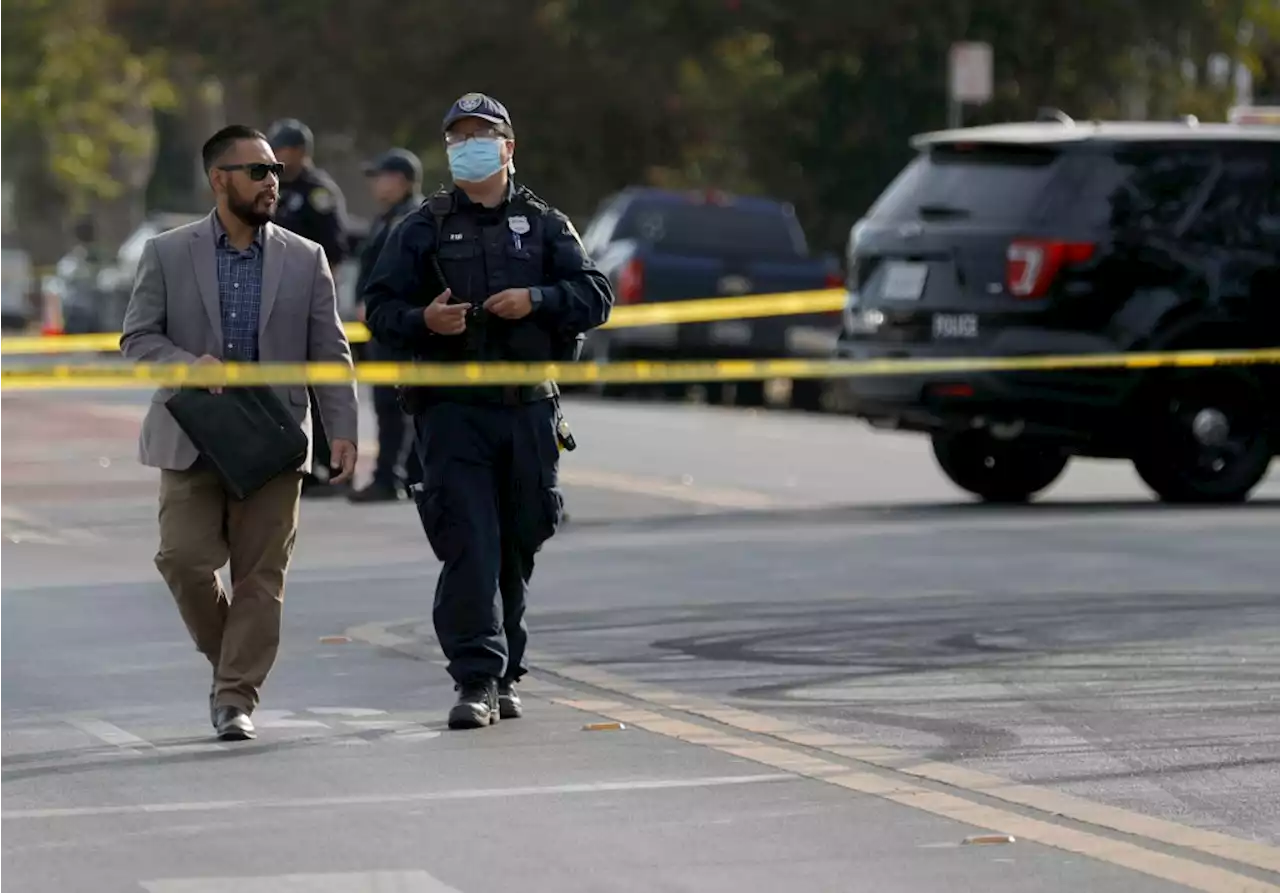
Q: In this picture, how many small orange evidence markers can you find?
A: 3